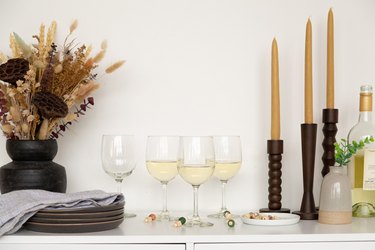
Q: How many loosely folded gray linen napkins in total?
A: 1